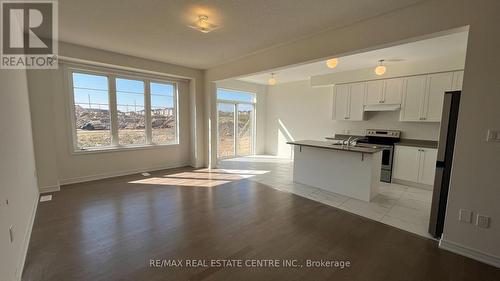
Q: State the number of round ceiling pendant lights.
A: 3